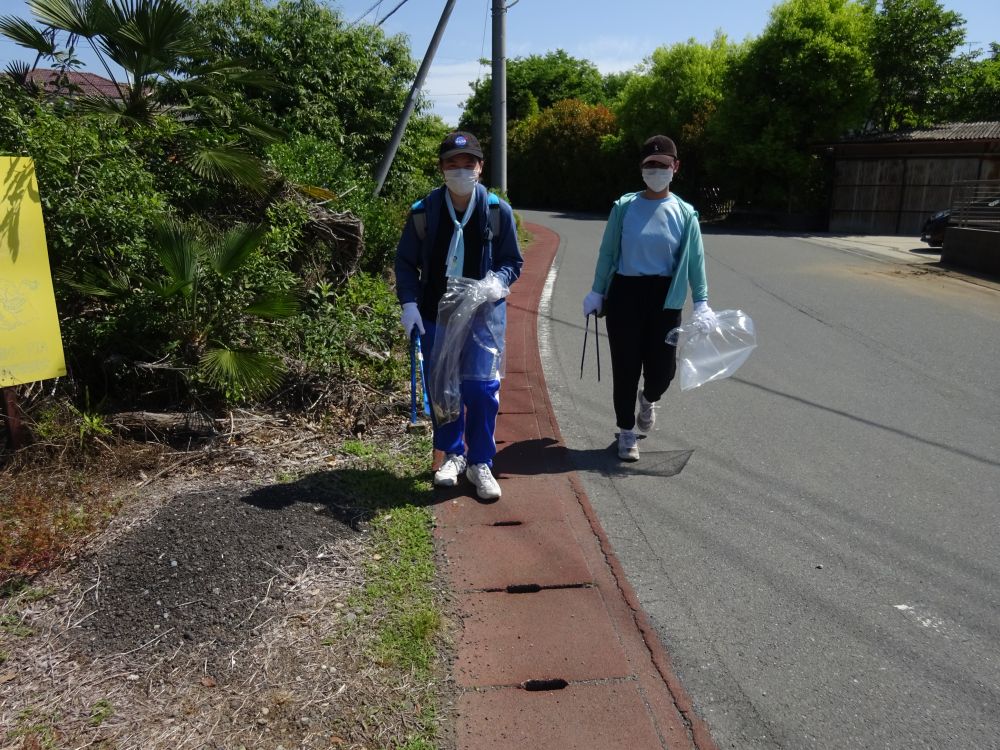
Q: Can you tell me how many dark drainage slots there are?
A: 3